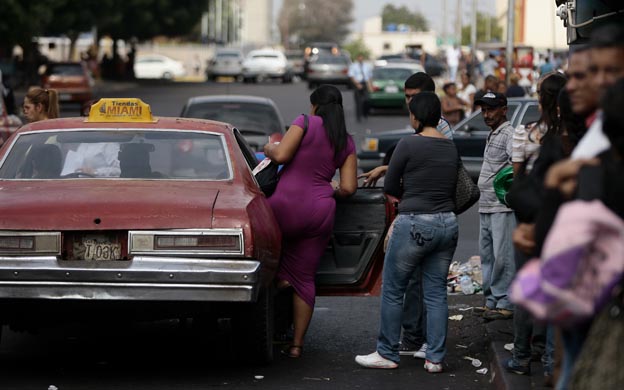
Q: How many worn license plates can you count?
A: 1